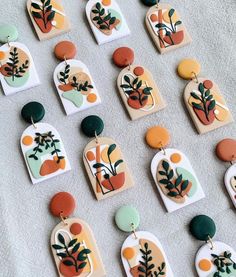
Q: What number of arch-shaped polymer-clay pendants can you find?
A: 14